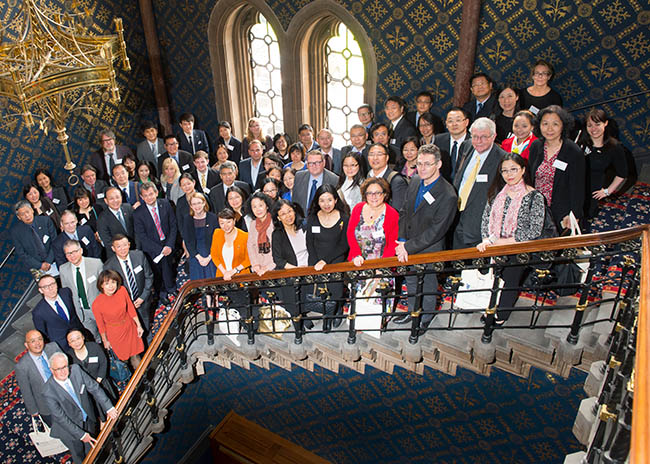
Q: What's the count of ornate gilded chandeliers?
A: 1